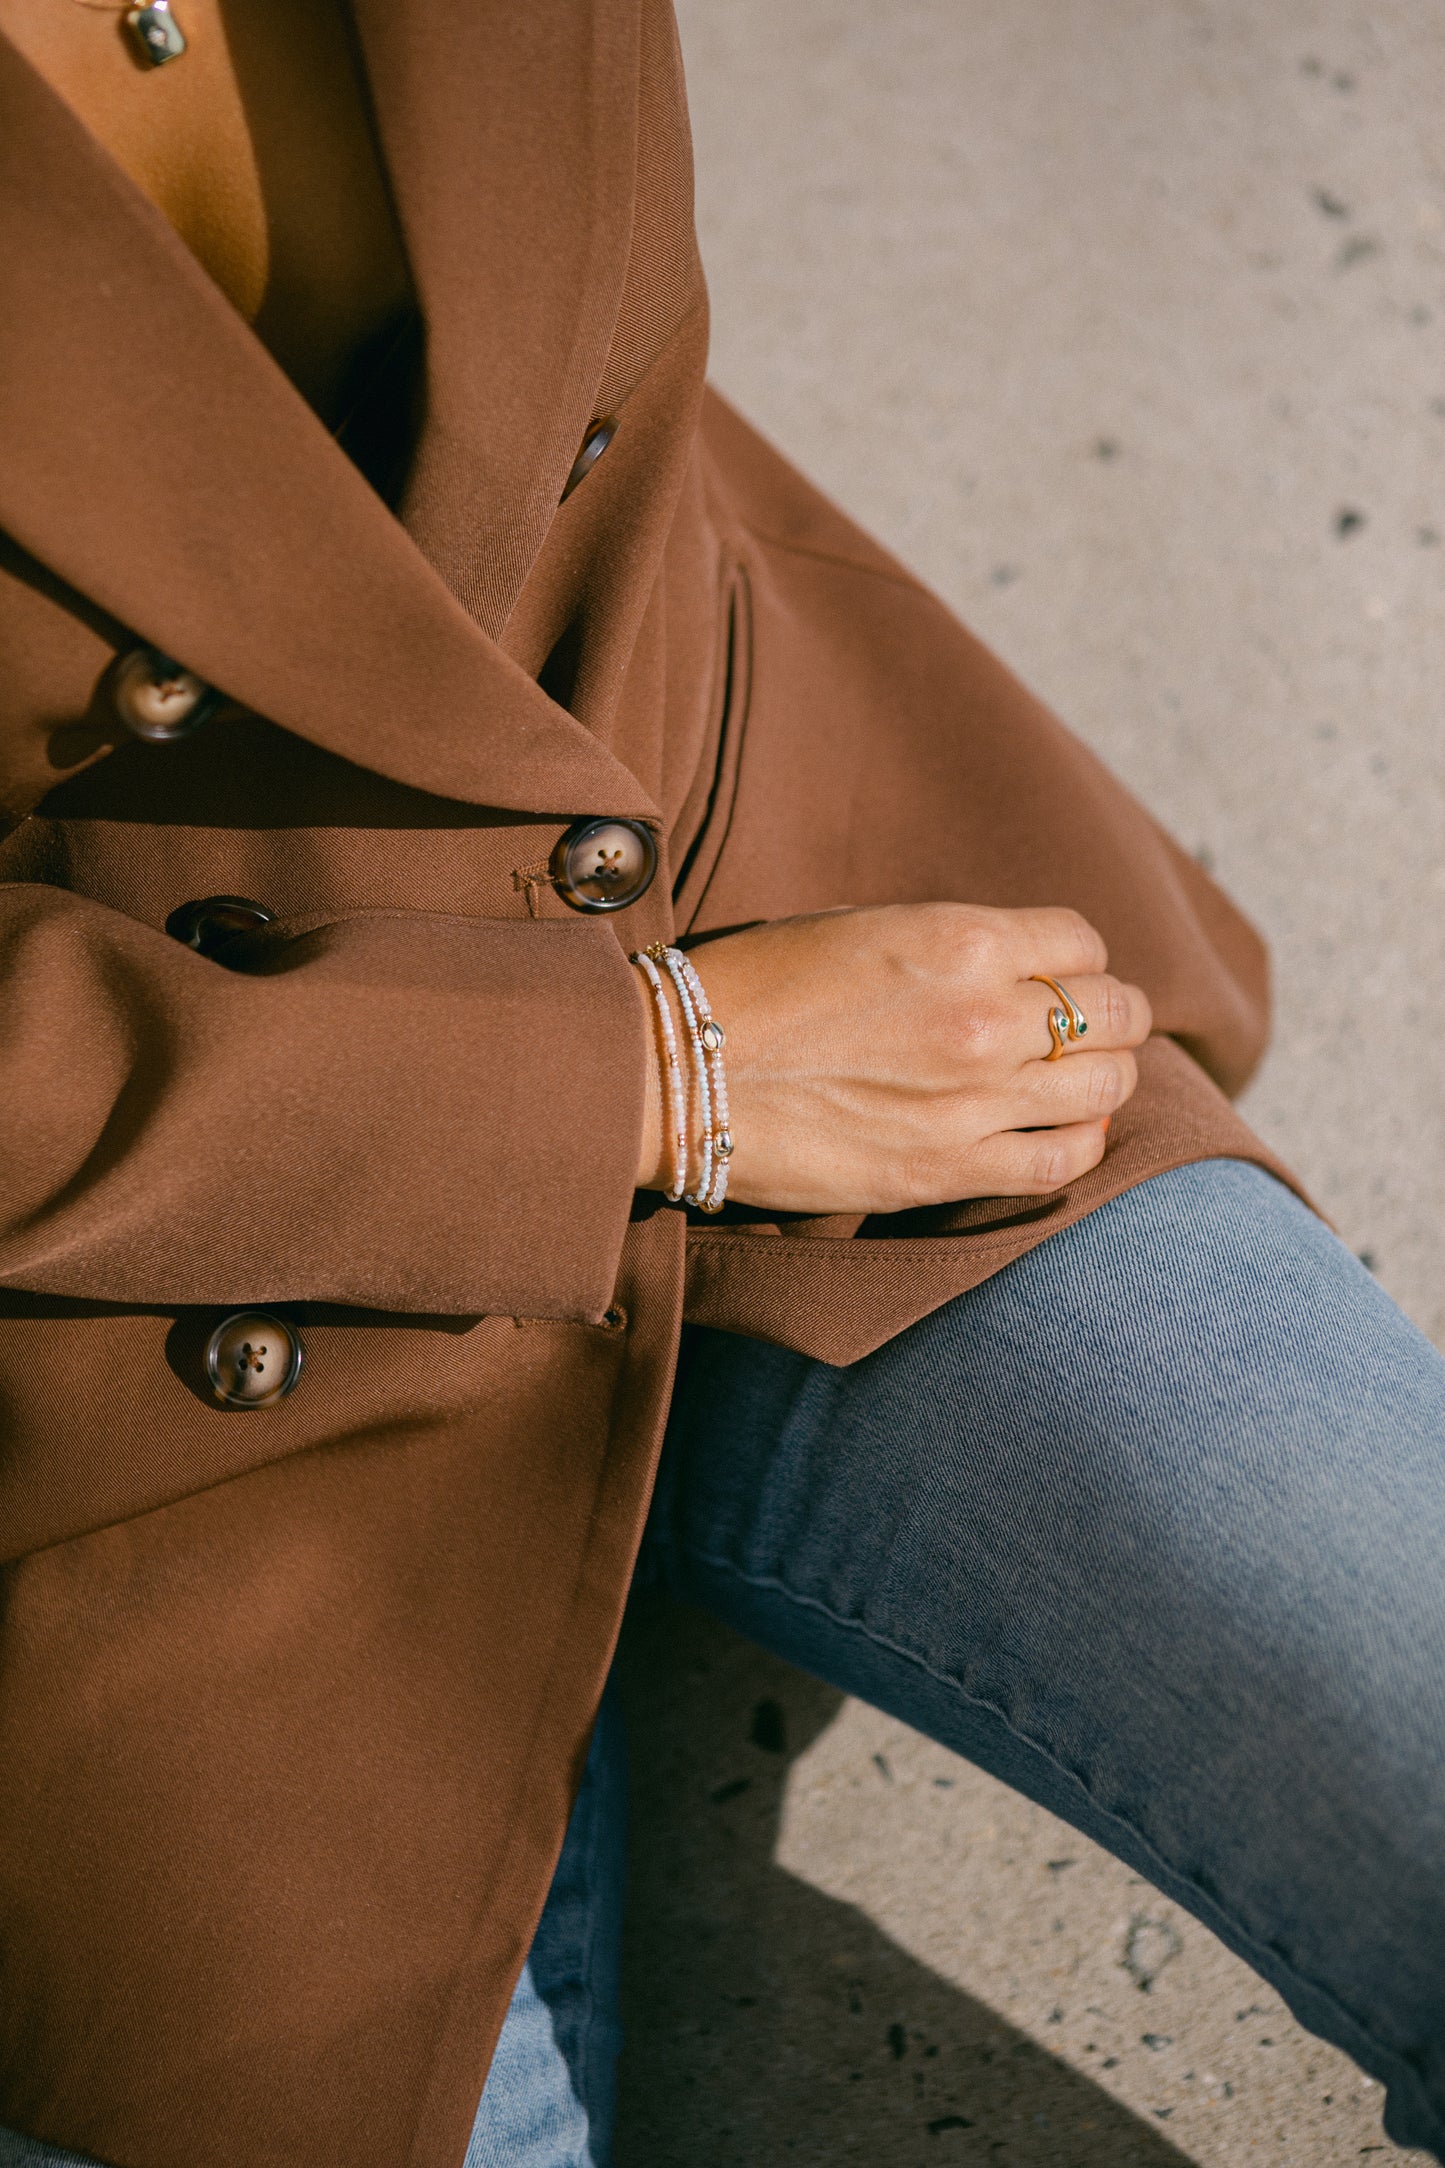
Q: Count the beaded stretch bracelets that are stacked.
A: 3